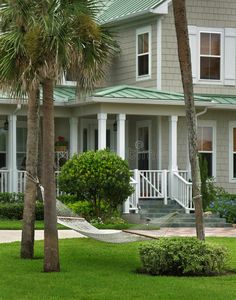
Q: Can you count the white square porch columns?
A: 5